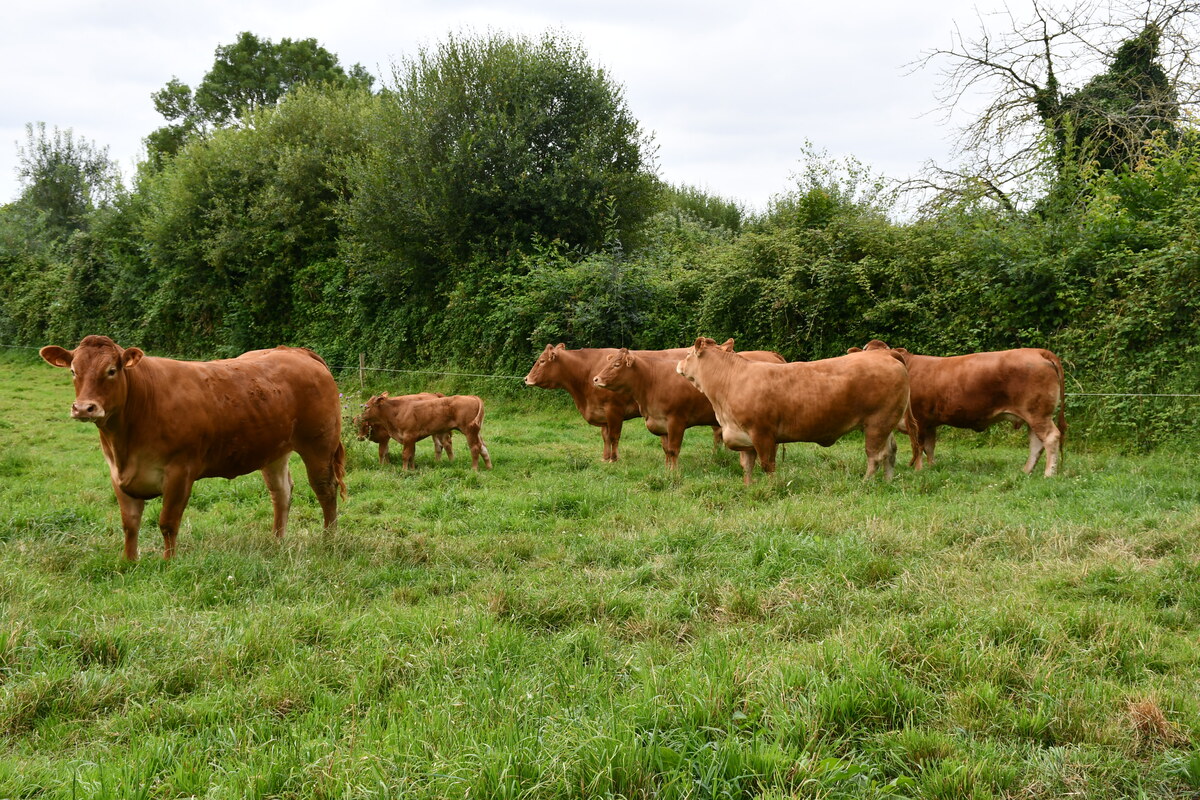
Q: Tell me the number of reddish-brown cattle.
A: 7